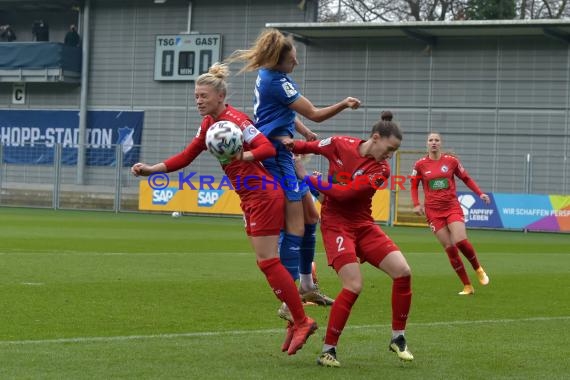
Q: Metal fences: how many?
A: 1